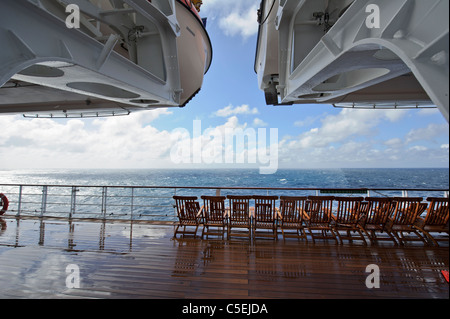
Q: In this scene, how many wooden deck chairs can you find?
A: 10